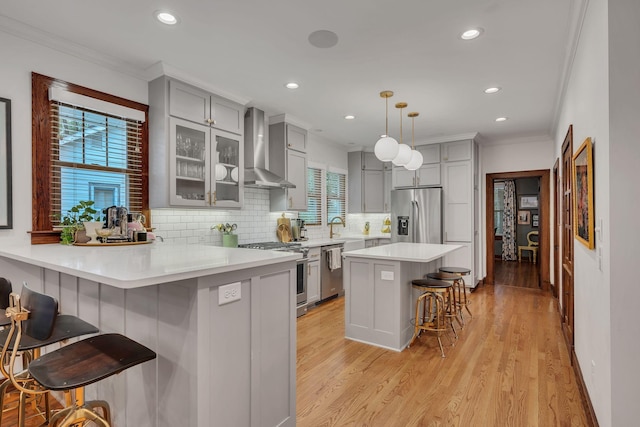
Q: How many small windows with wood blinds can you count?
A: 2